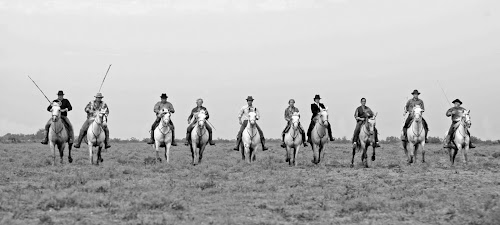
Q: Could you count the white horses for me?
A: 10